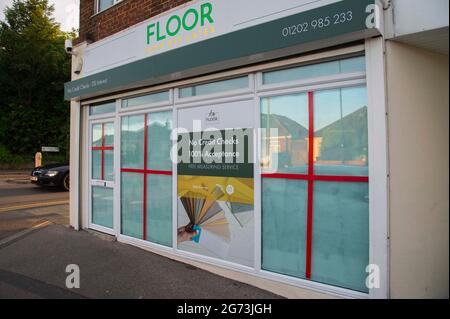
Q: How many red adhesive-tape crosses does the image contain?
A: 3